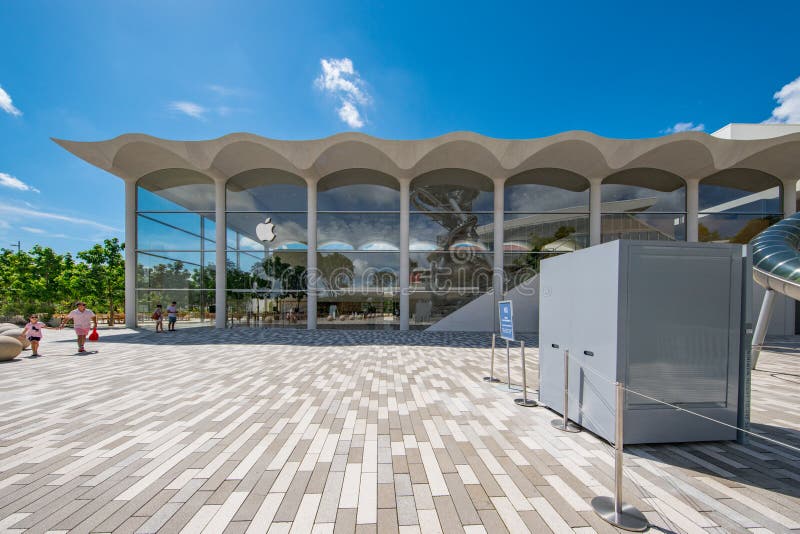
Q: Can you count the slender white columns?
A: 8